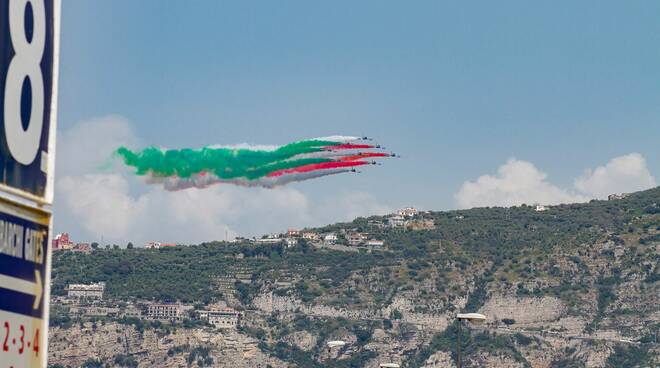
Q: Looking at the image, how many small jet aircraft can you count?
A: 9